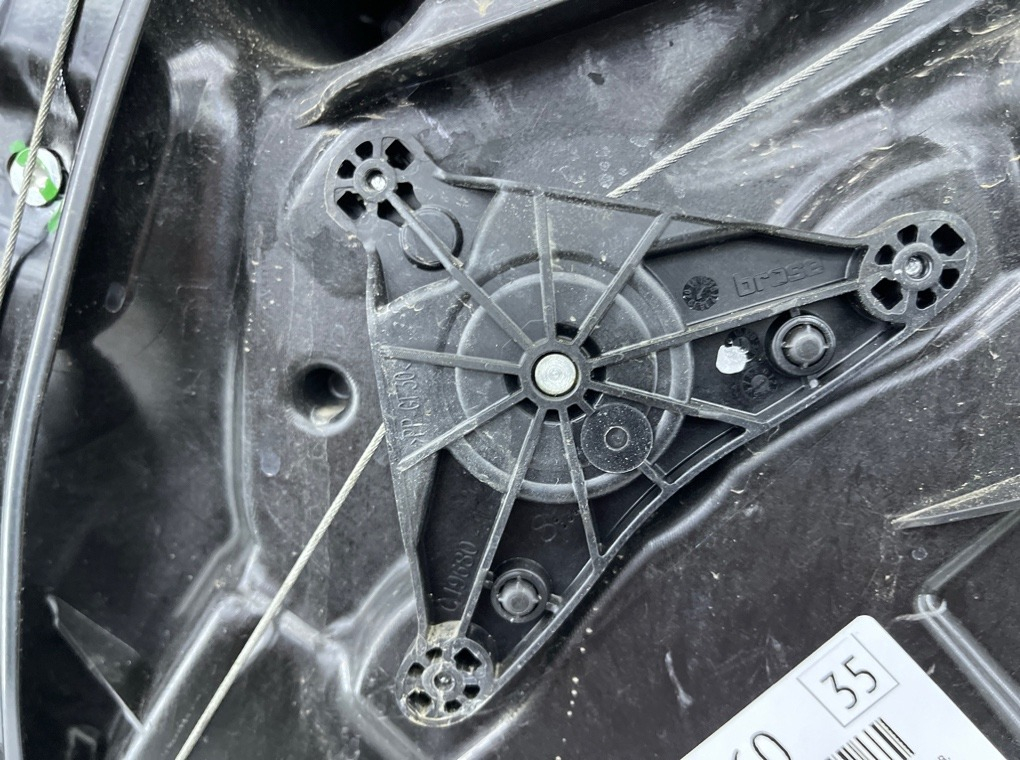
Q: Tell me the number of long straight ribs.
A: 9